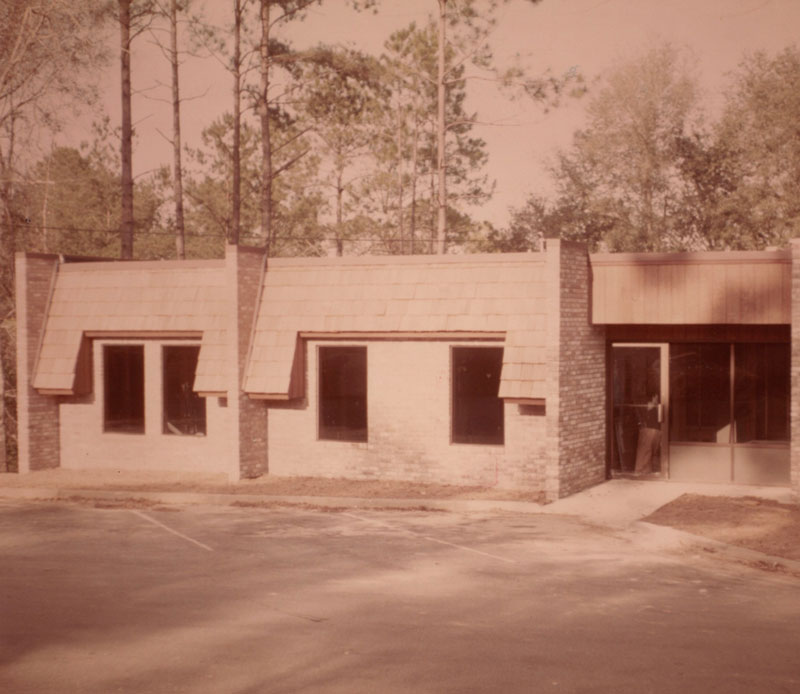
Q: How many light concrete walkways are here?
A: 1